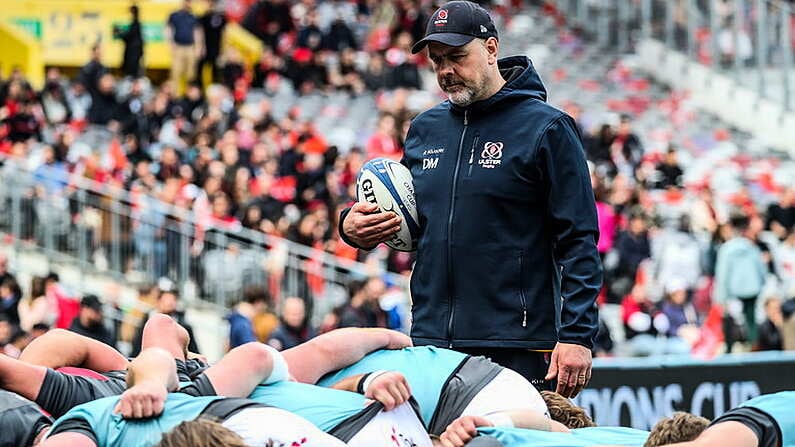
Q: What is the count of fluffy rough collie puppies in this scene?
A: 0